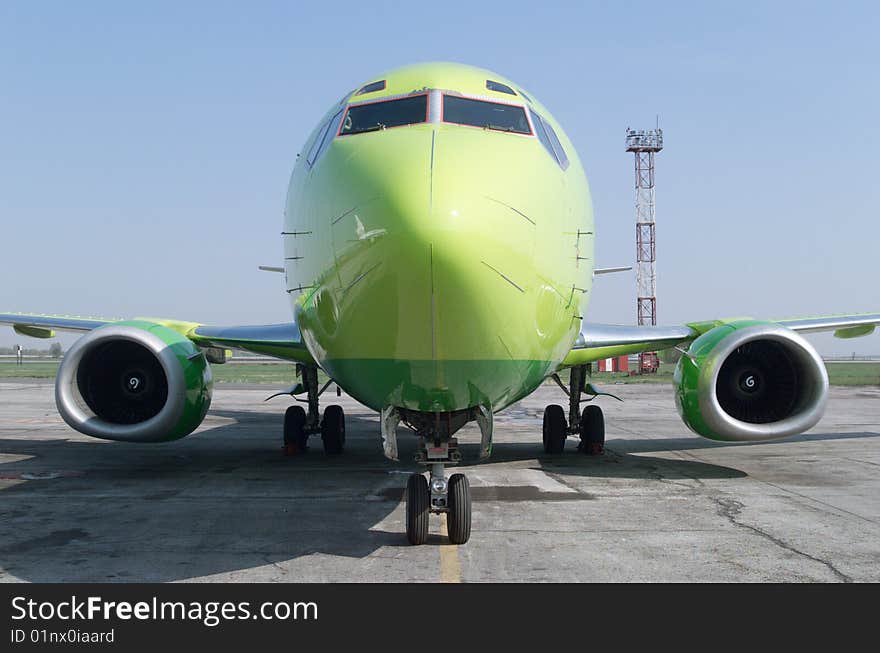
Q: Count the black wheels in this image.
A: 6